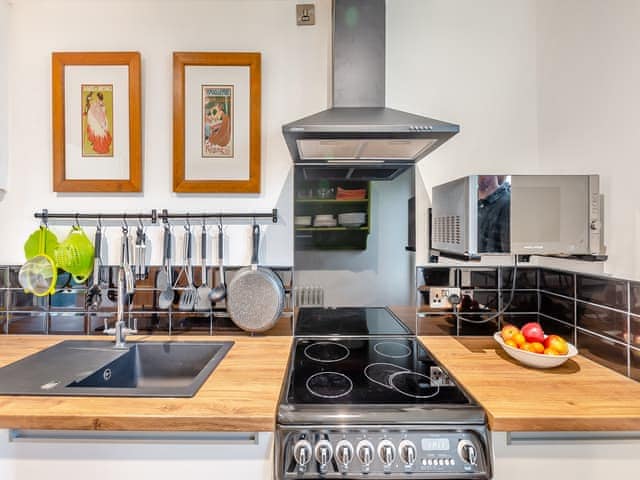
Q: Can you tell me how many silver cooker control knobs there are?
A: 7